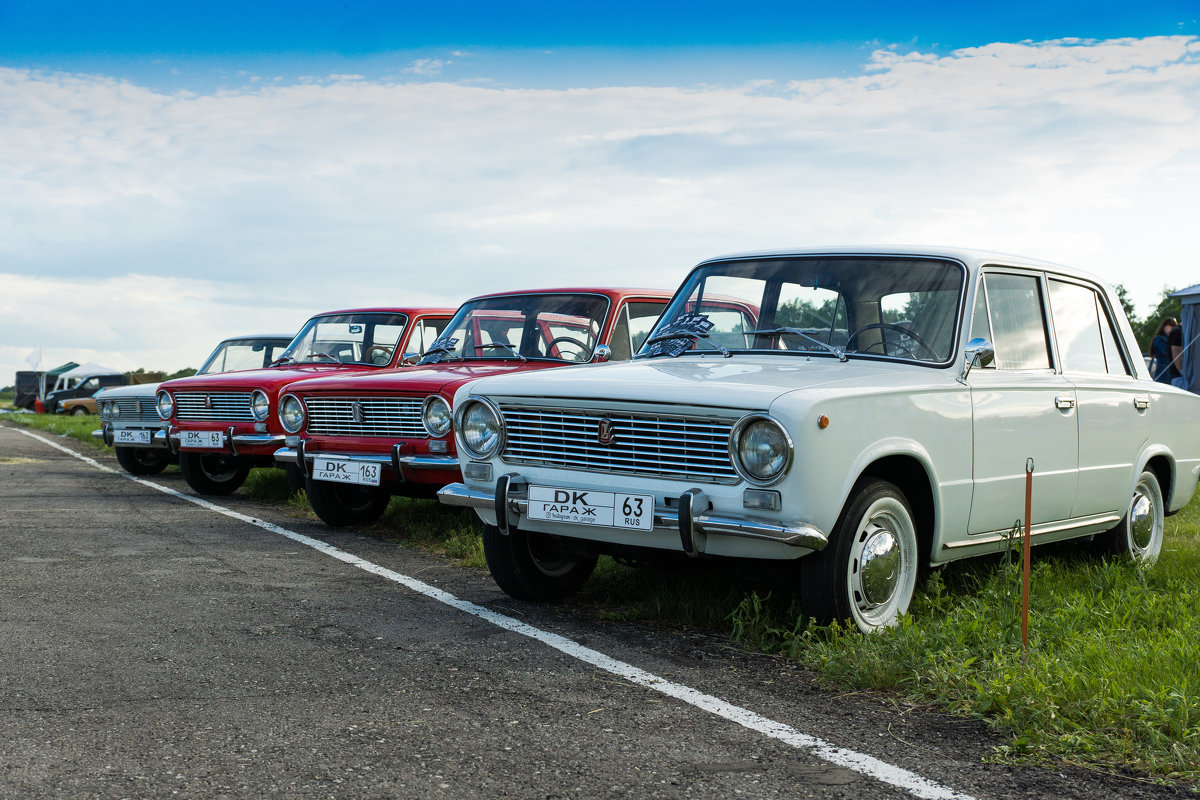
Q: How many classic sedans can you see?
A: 4